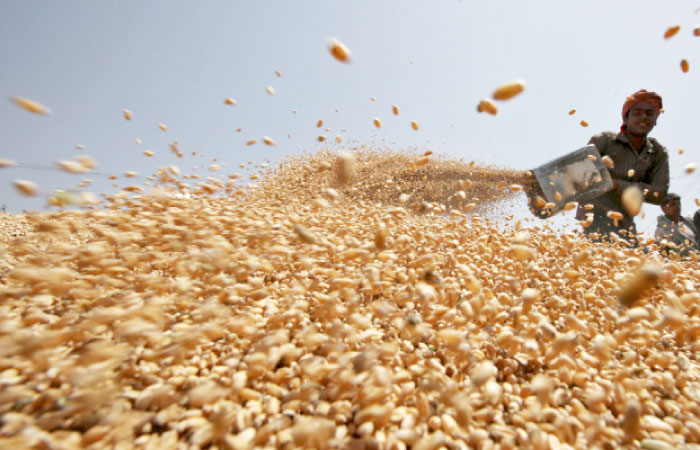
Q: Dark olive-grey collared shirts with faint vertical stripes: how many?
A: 1